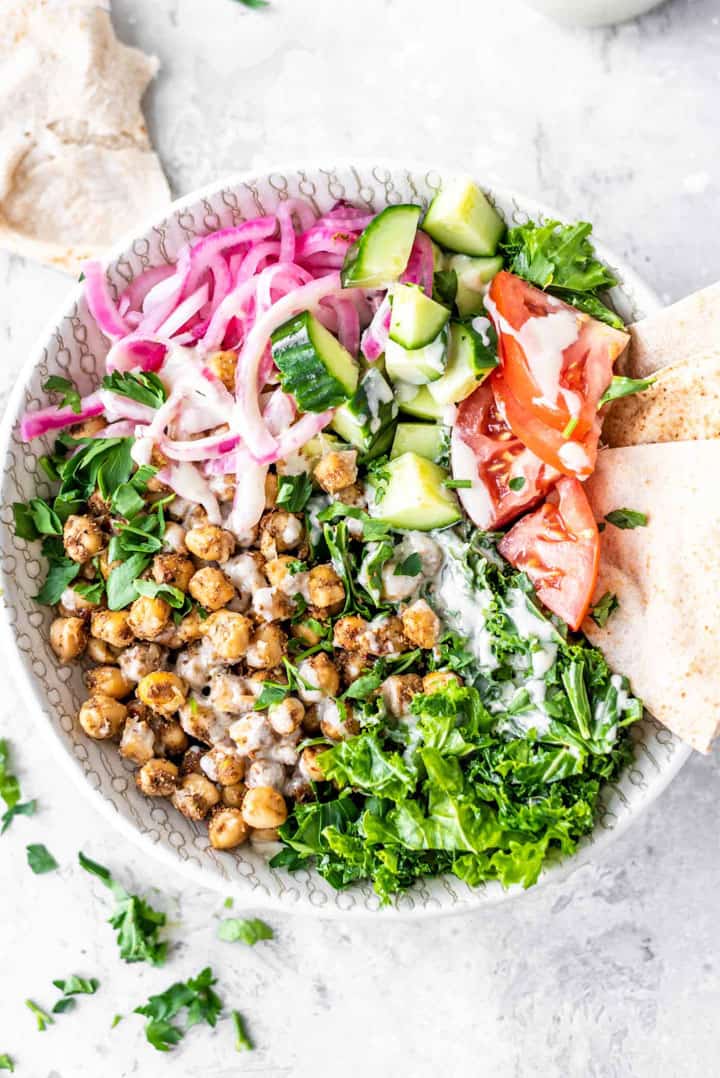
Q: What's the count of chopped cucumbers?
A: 11